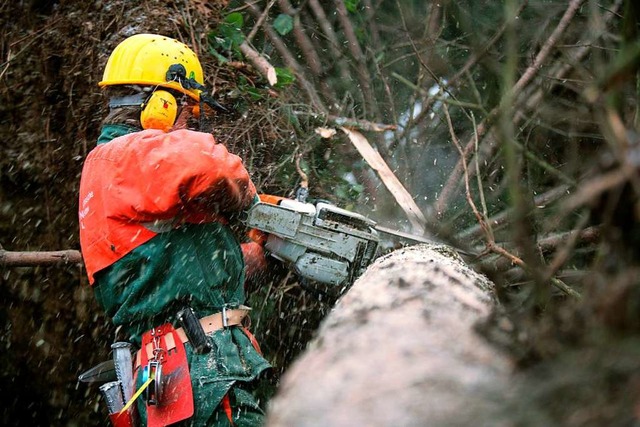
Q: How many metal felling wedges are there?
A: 2